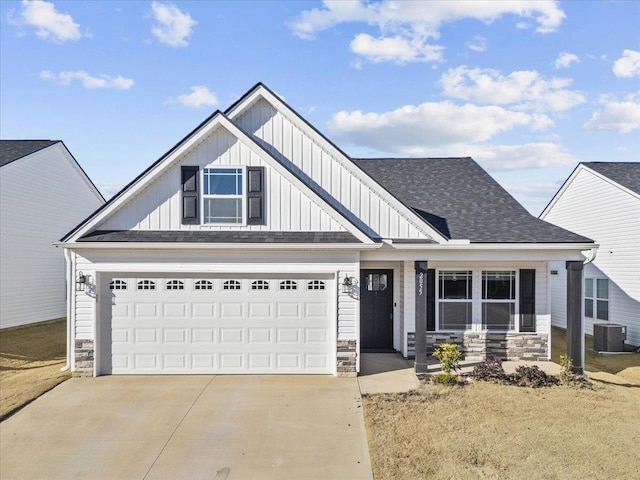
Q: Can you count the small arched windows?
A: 8